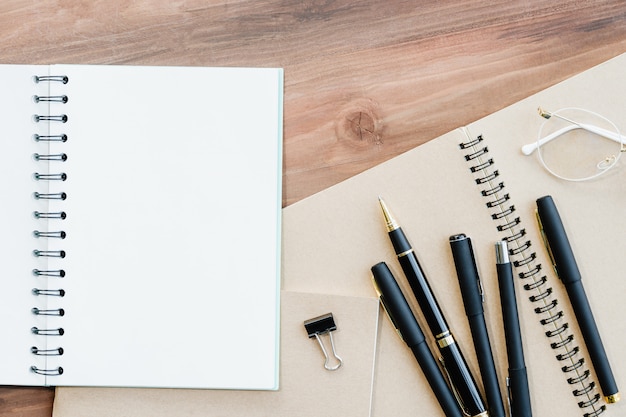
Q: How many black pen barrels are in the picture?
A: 5